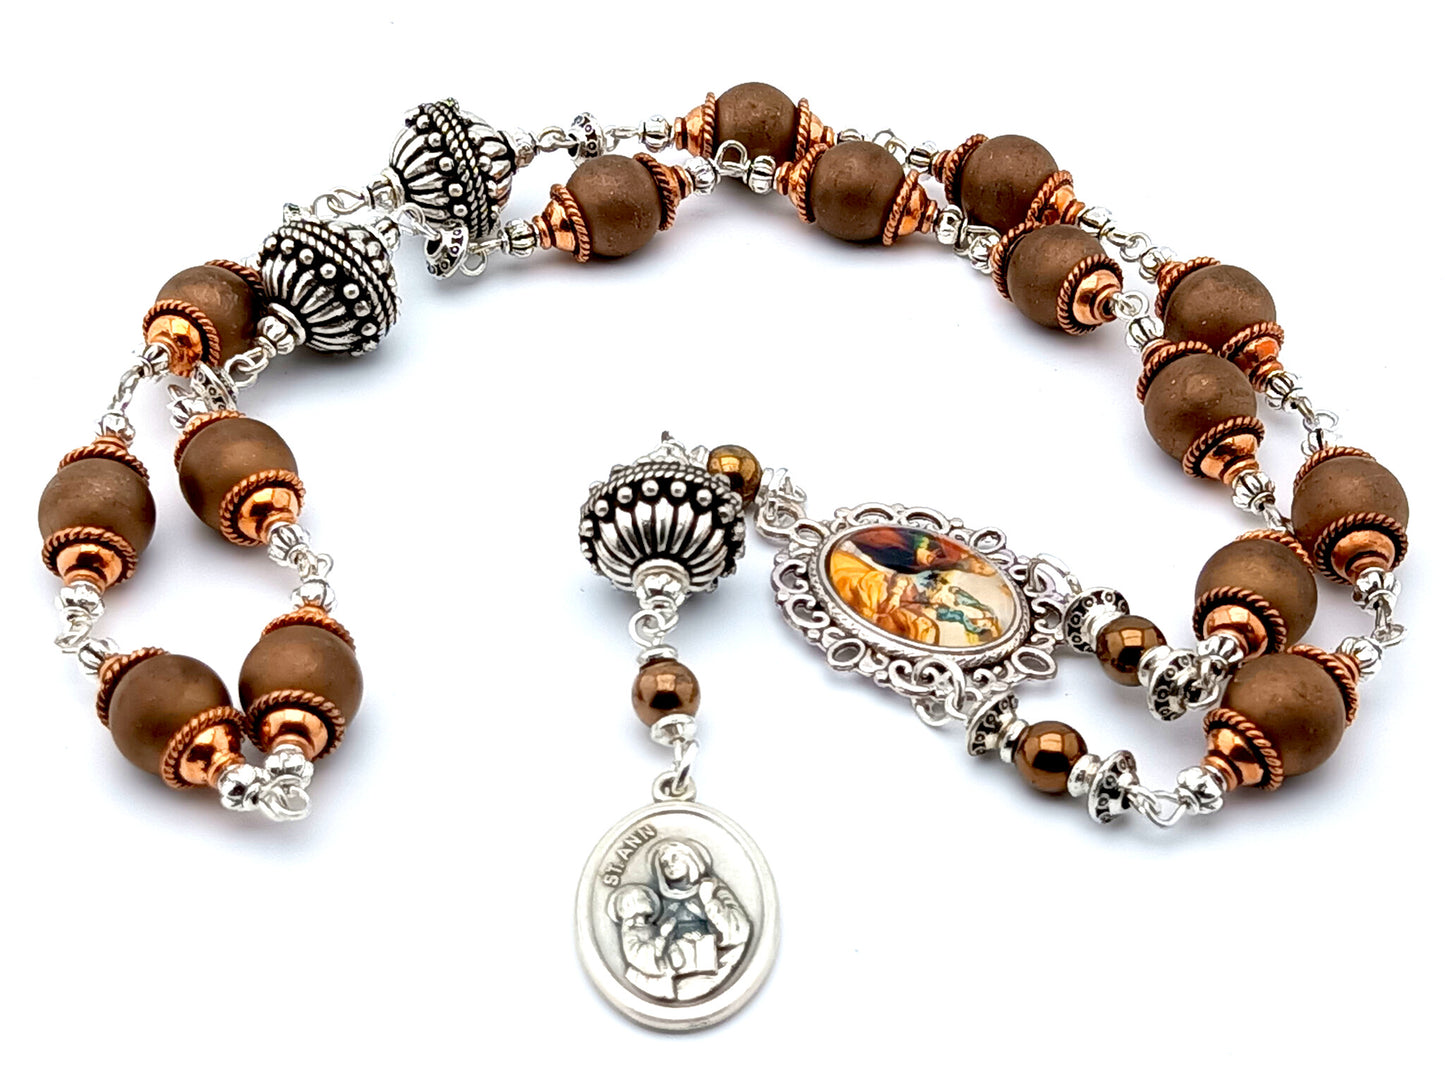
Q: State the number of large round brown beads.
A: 15